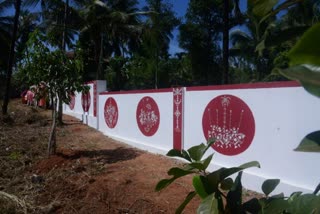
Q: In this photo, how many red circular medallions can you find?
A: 5